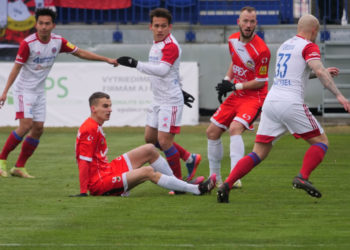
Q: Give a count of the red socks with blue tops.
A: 6